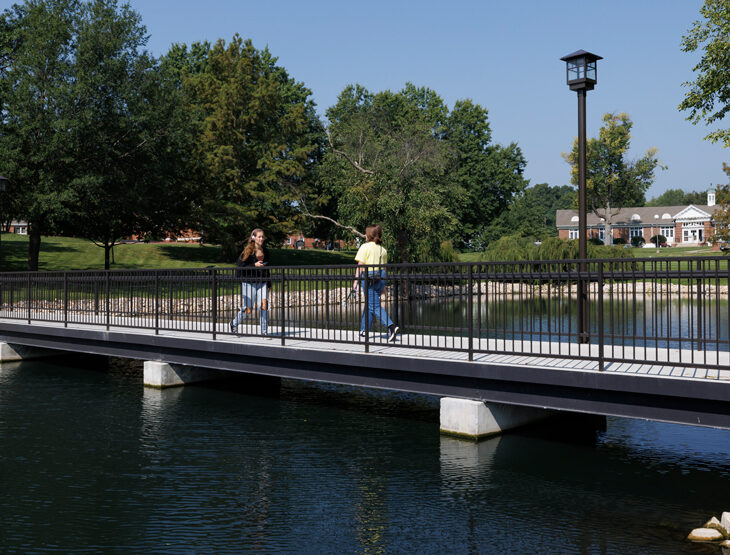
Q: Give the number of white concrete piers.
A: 3